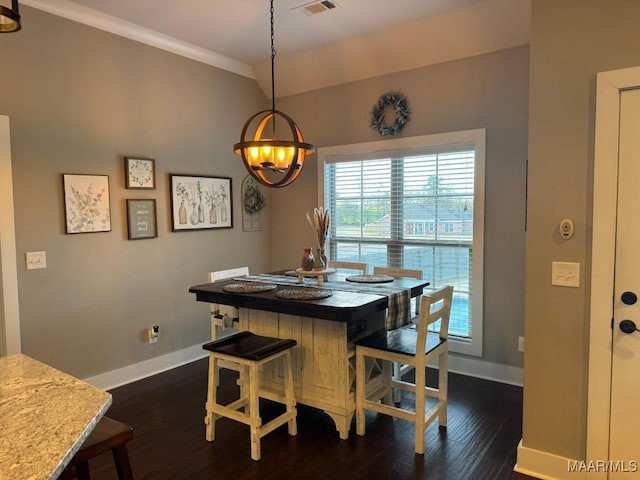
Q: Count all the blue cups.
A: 0